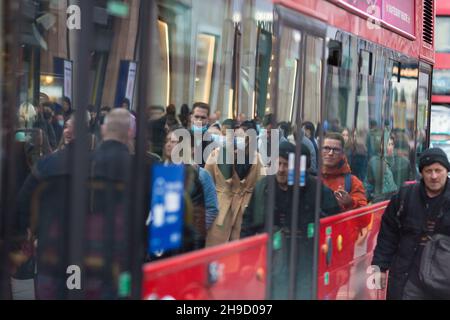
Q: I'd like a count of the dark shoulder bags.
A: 1